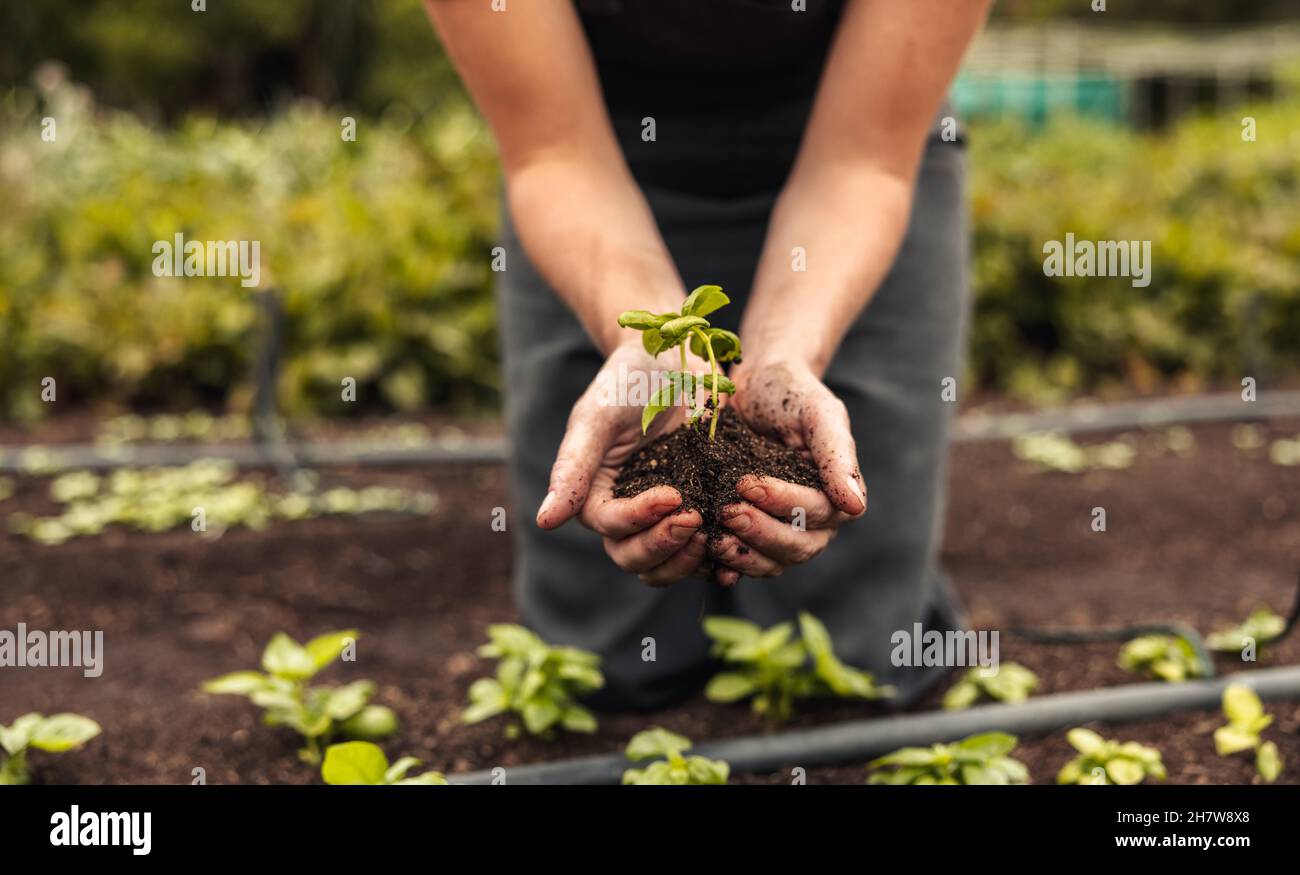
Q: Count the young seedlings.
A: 13